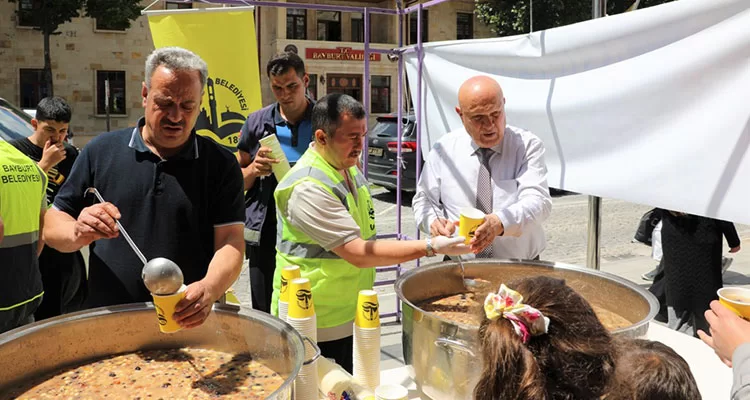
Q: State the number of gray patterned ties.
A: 1